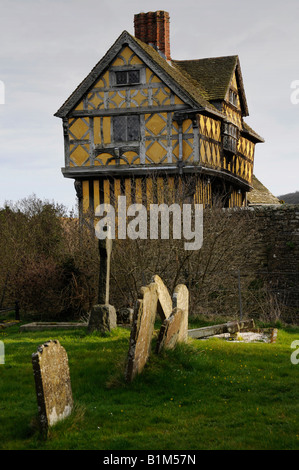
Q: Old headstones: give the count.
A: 5